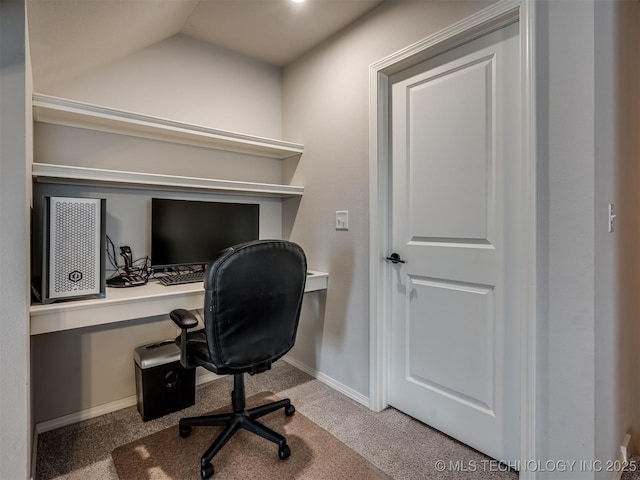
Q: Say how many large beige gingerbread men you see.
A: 0